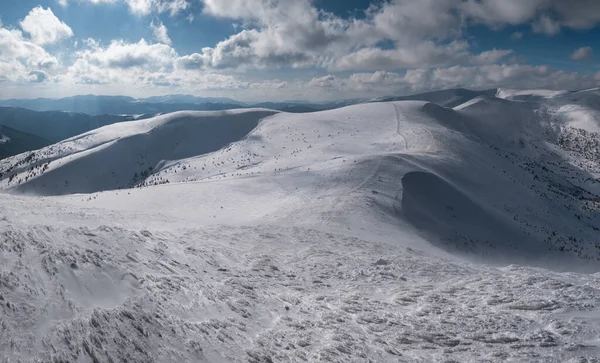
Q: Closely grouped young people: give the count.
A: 0